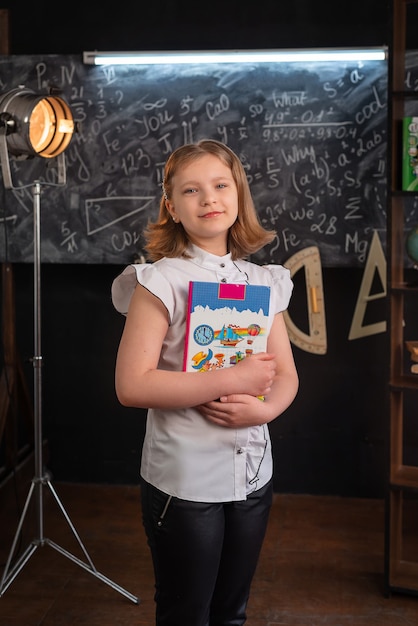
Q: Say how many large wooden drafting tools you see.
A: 2